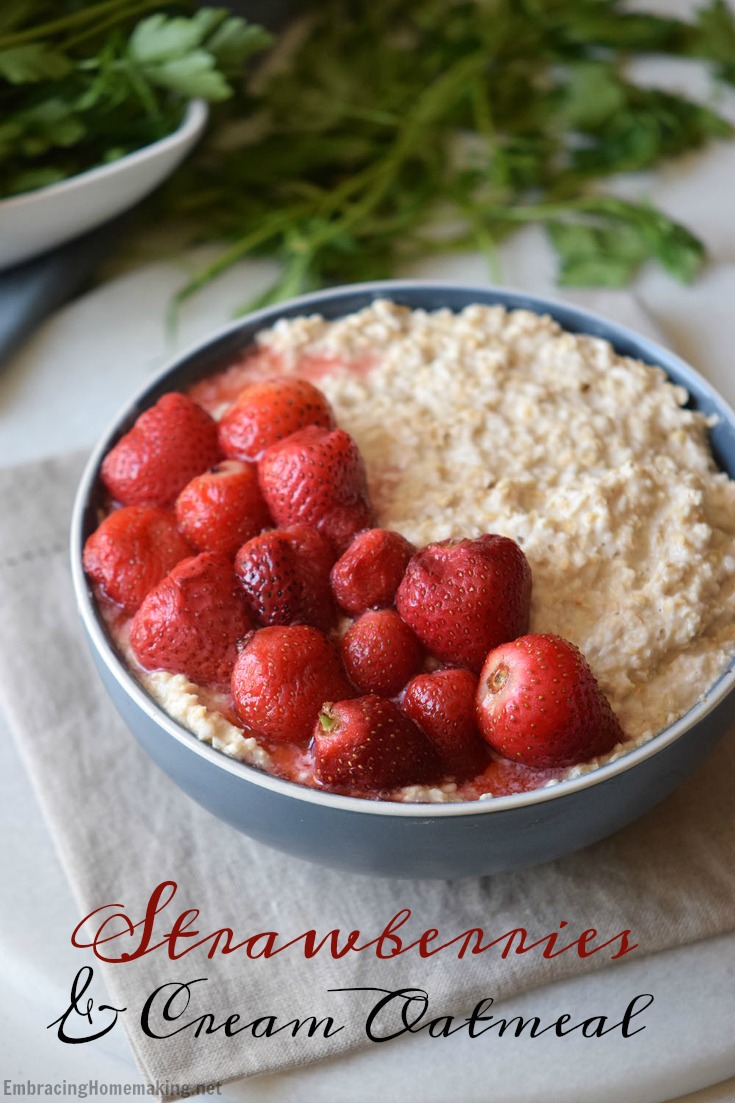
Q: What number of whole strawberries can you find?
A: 14